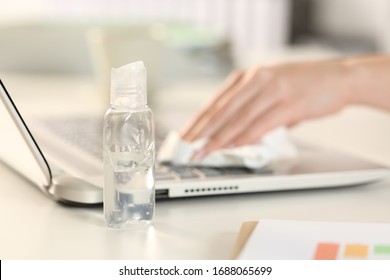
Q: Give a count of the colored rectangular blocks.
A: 3